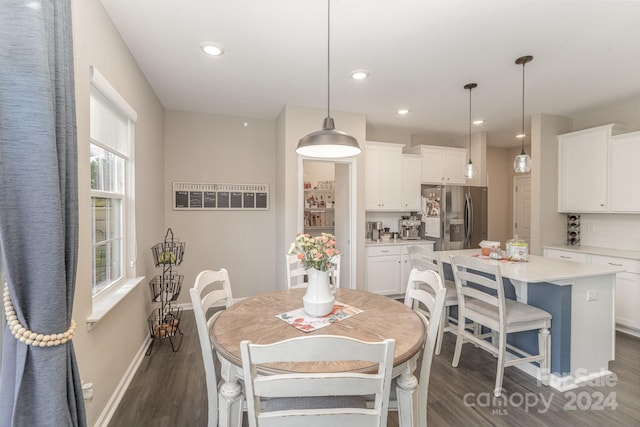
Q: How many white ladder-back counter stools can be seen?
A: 2